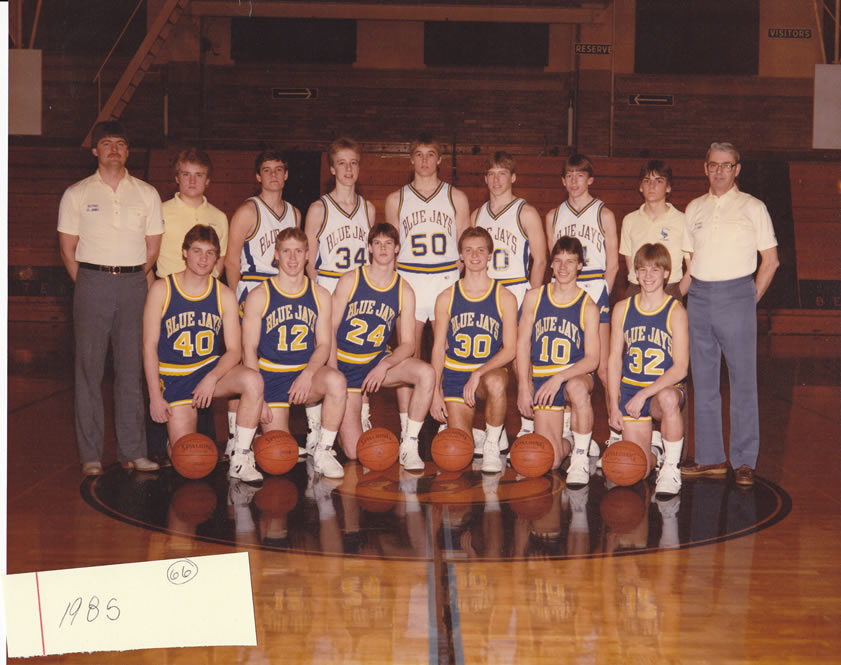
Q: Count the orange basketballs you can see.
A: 6